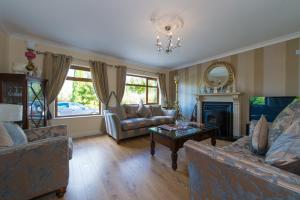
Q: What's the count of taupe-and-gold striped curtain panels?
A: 4